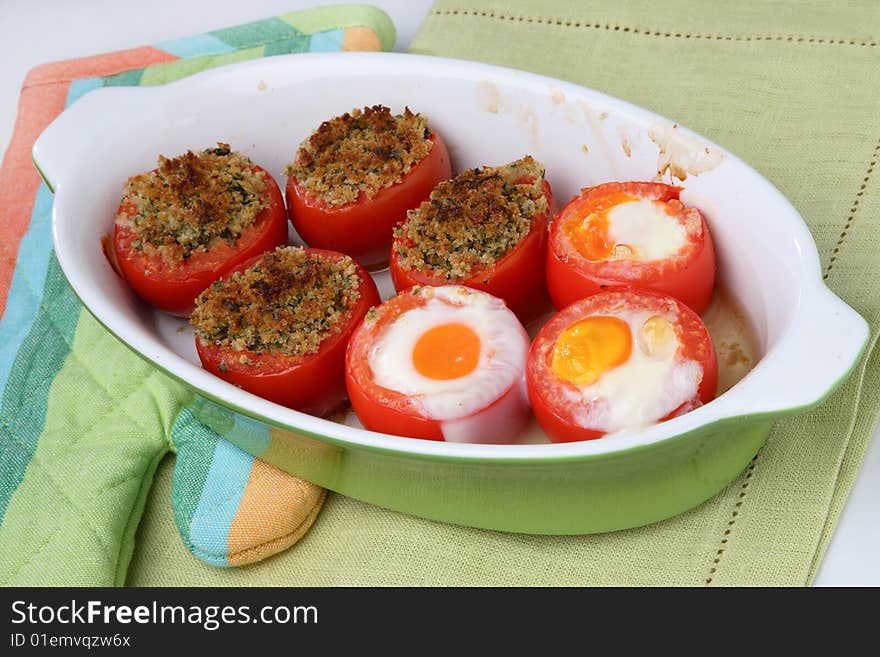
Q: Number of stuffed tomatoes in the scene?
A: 7